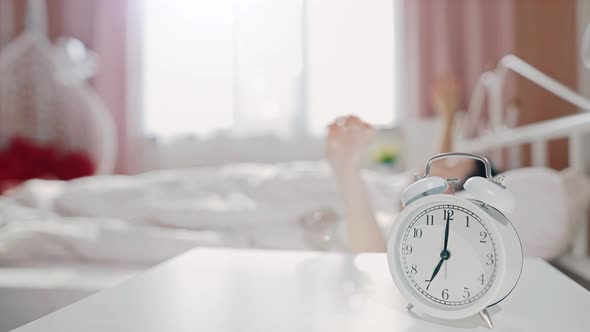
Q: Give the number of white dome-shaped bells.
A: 2